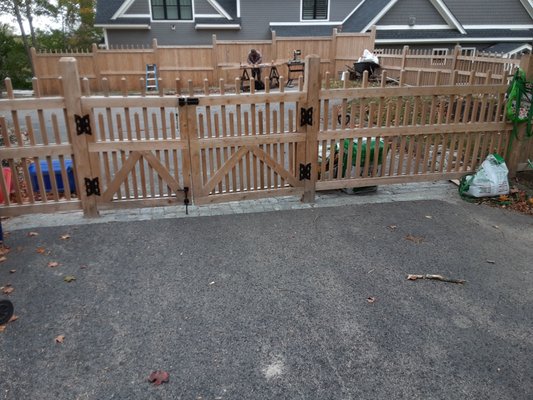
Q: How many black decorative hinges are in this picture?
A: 4